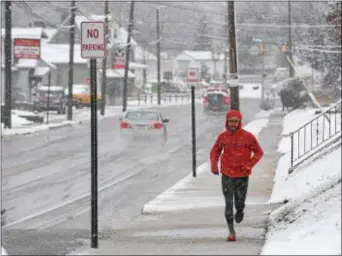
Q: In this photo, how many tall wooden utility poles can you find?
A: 7